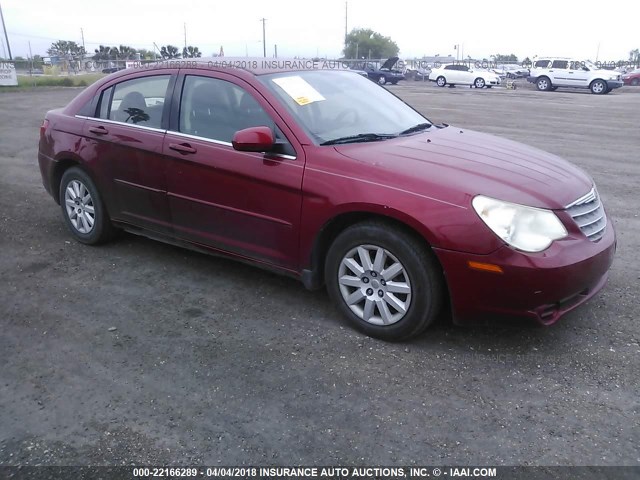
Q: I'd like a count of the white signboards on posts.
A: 1